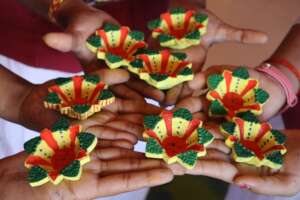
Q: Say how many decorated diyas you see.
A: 8